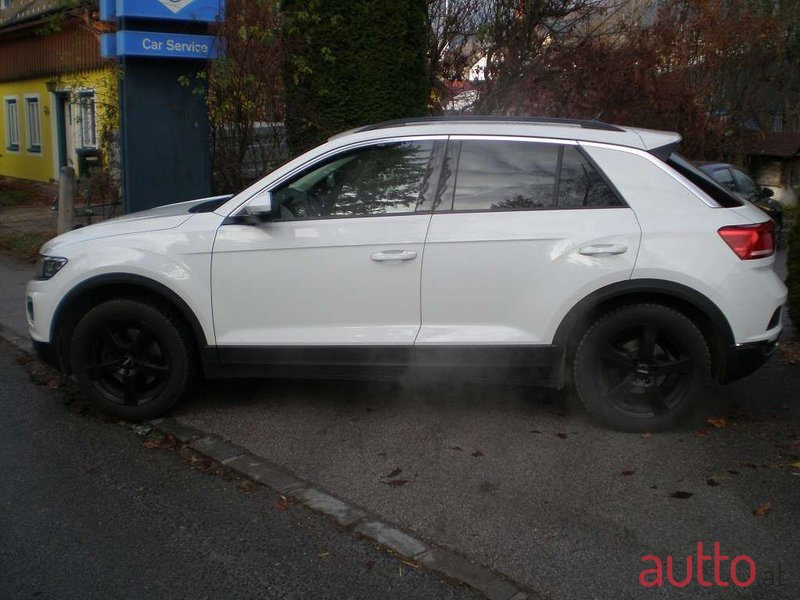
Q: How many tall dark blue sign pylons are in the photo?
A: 1